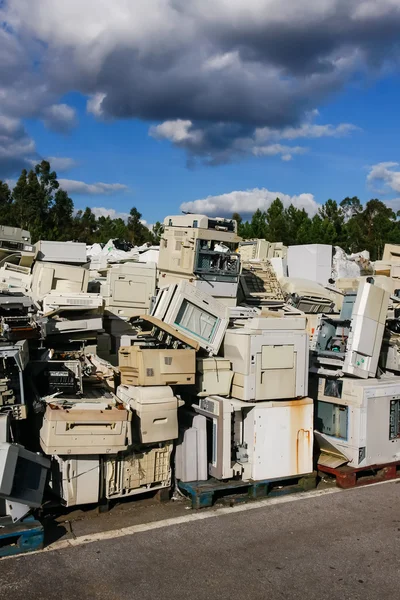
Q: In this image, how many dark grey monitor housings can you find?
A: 1